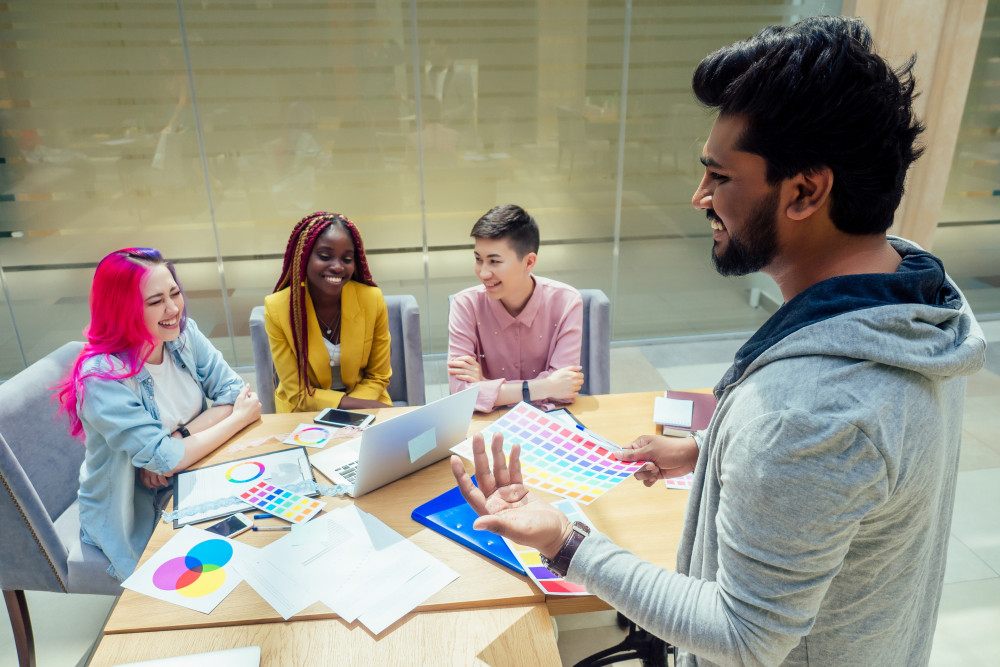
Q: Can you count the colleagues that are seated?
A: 3